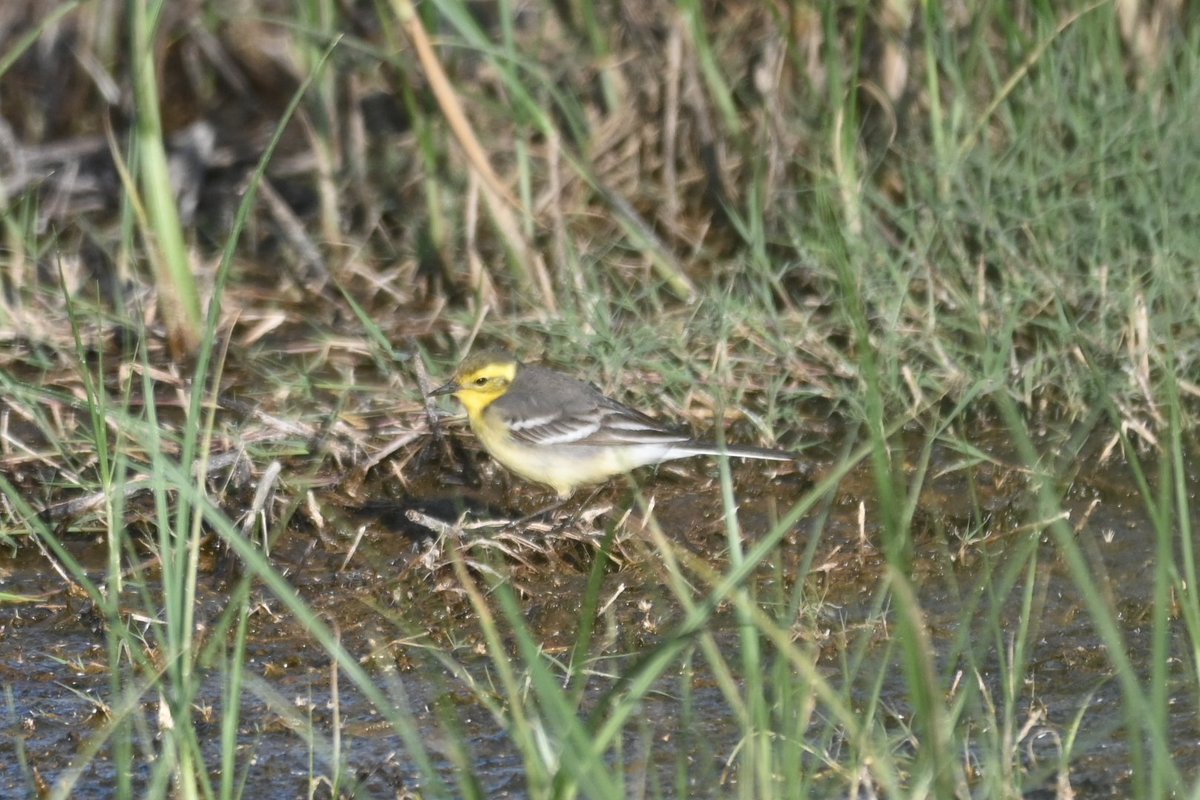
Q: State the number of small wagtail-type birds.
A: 1